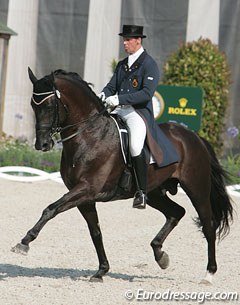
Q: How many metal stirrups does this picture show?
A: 1